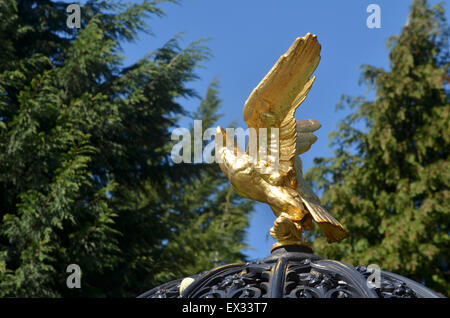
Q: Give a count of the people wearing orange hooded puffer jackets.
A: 0